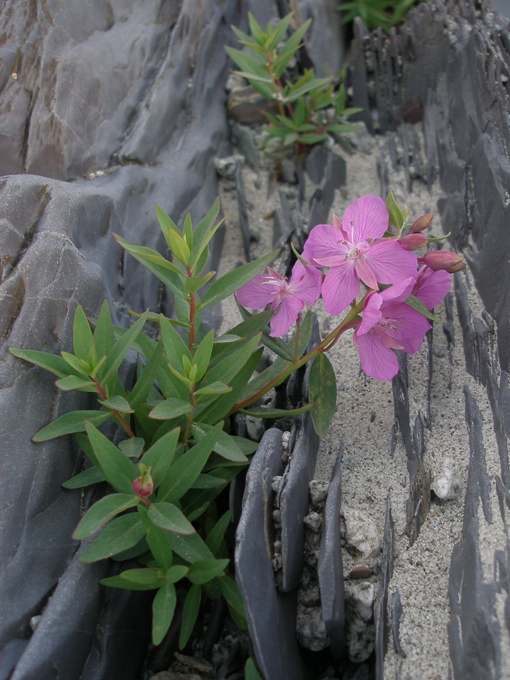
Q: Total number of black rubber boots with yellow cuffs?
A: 0